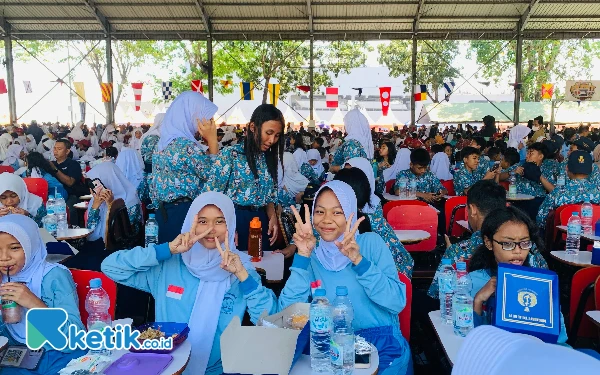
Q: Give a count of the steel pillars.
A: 6